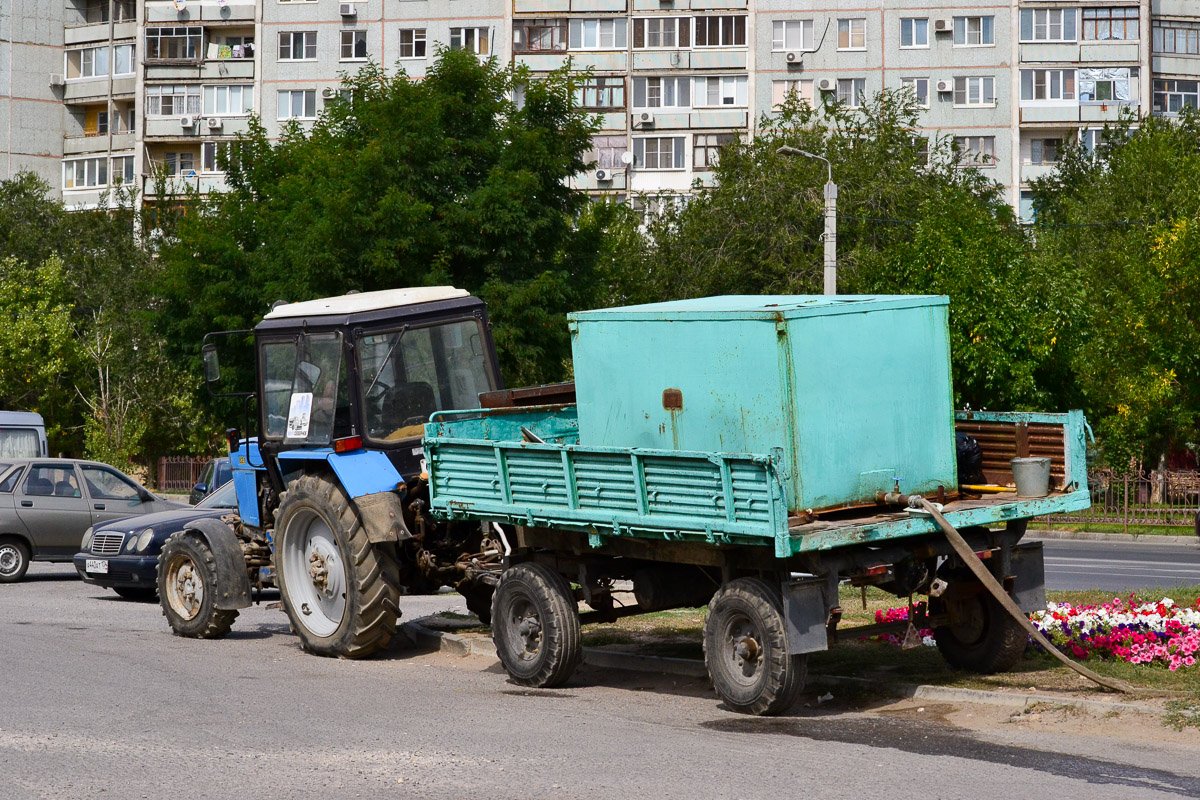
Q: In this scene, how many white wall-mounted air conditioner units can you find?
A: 11